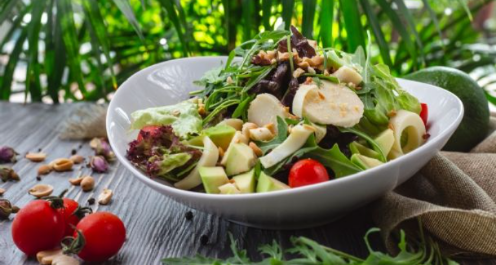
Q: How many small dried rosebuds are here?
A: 5